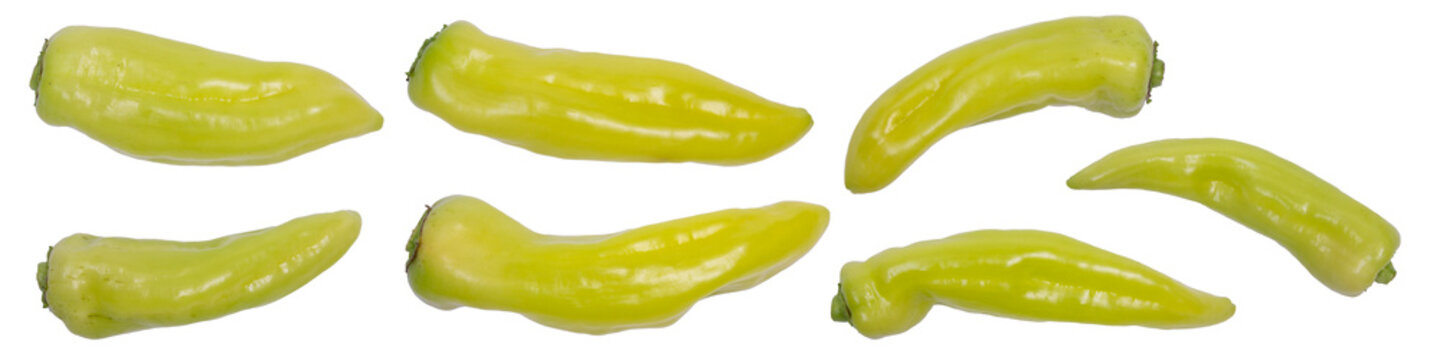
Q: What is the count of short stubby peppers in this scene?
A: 0